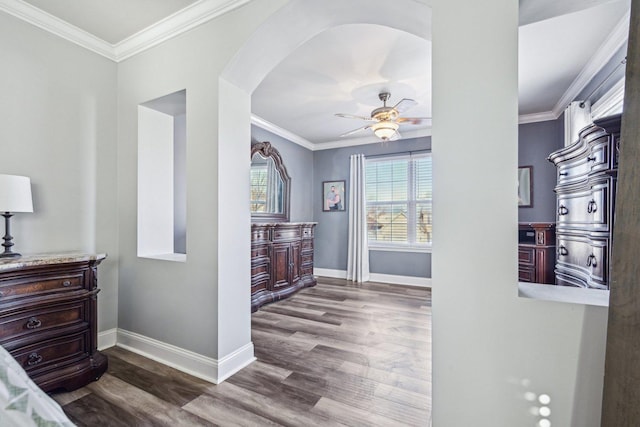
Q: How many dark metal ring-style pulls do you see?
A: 6